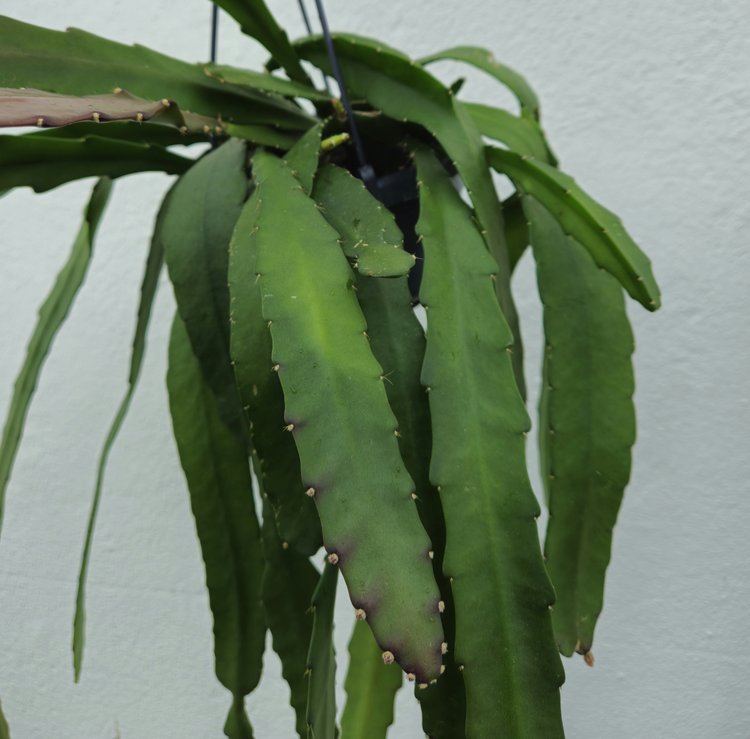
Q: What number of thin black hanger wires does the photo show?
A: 3